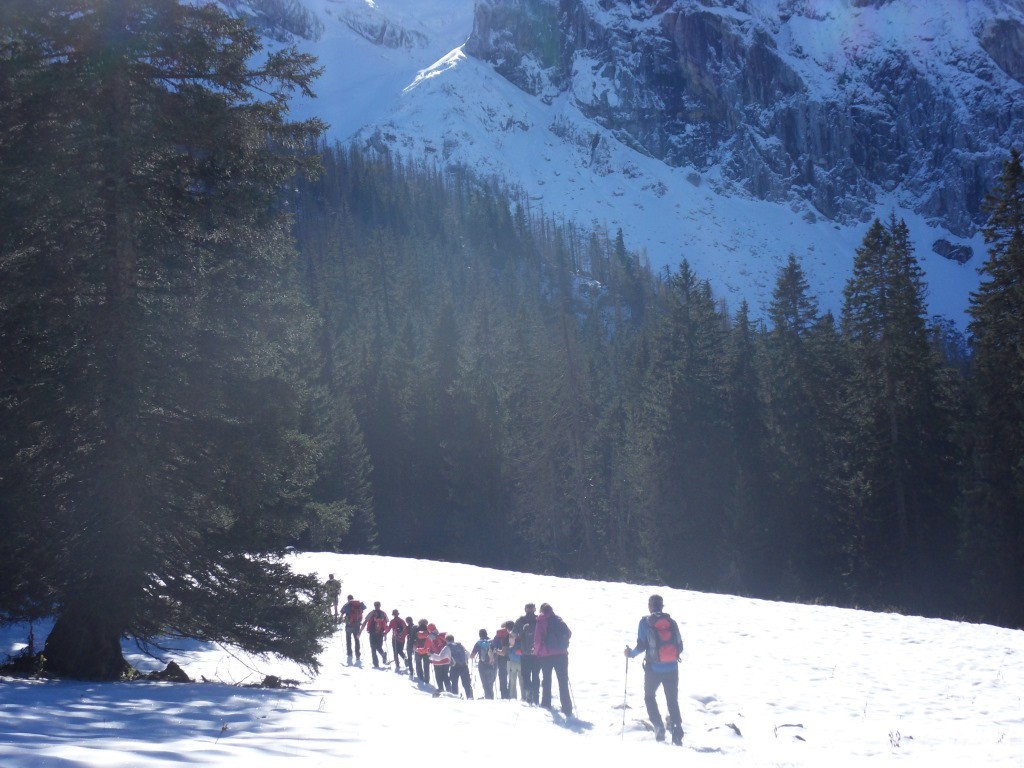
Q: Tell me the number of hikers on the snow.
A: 14